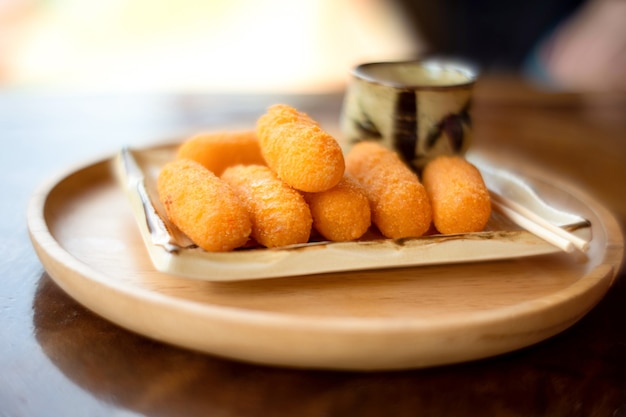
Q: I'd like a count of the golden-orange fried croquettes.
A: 7